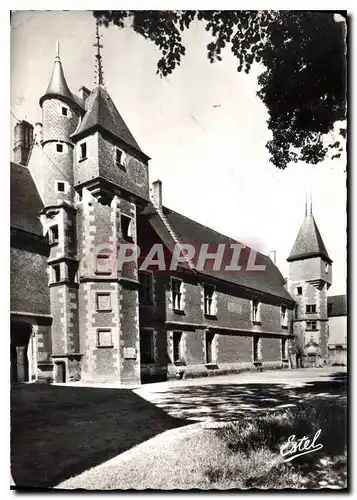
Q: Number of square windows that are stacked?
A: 3